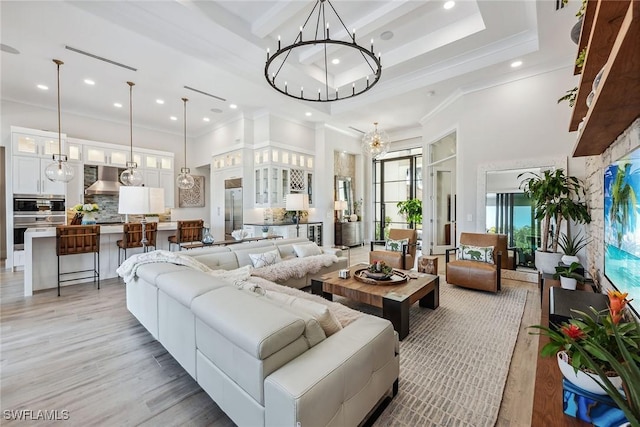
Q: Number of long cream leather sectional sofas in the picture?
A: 1